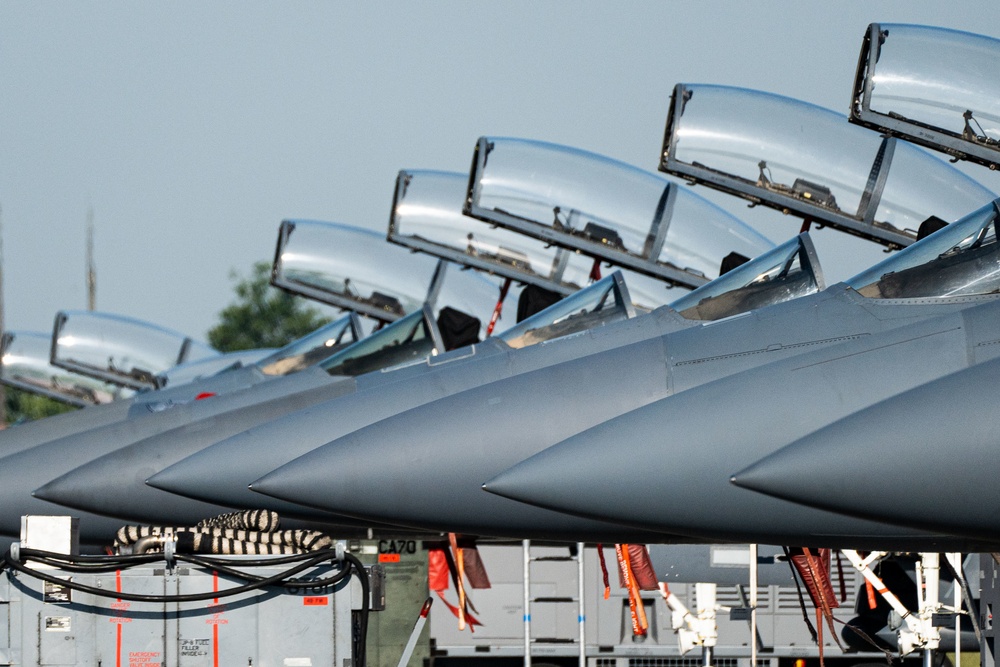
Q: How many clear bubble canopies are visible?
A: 7